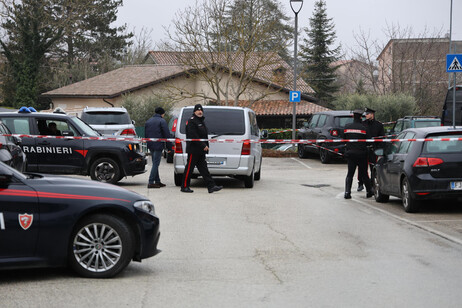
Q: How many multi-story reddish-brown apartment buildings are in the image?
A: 1